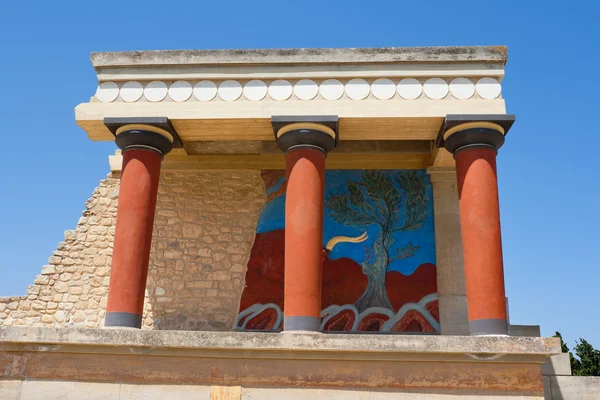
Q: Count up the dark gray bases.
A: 3